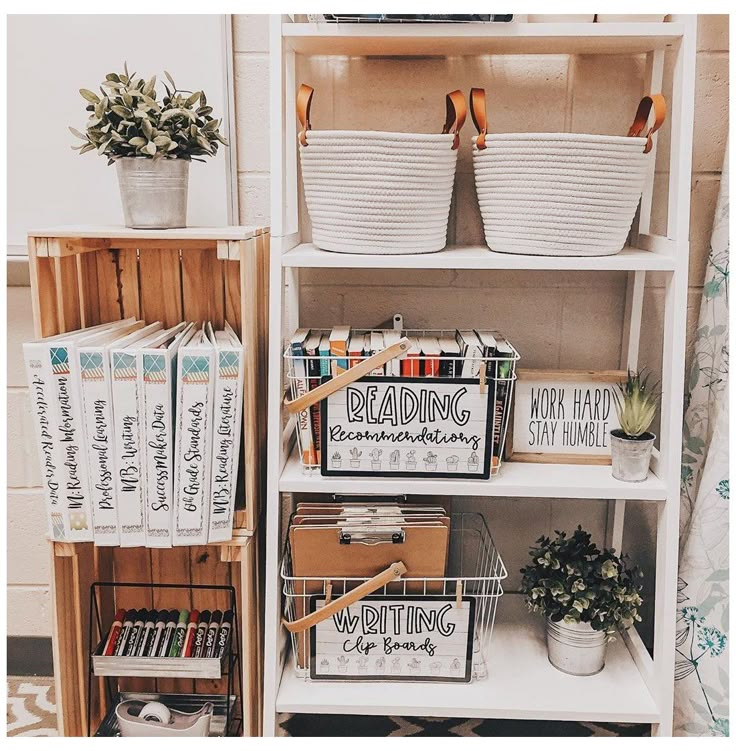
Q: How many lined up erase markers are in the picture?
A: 11